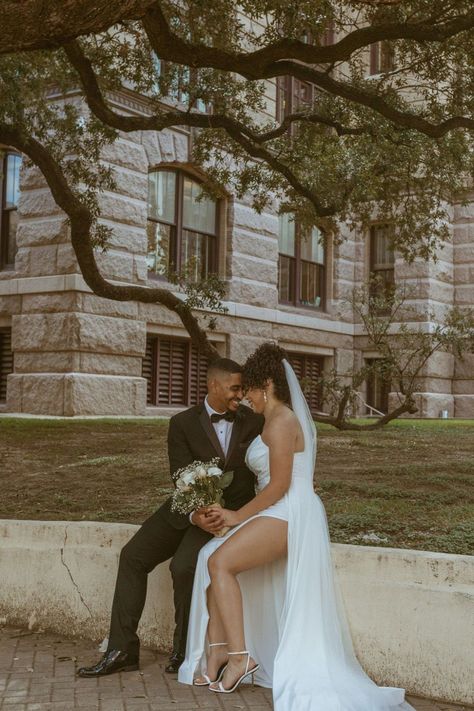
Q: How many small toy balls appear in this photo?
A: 0